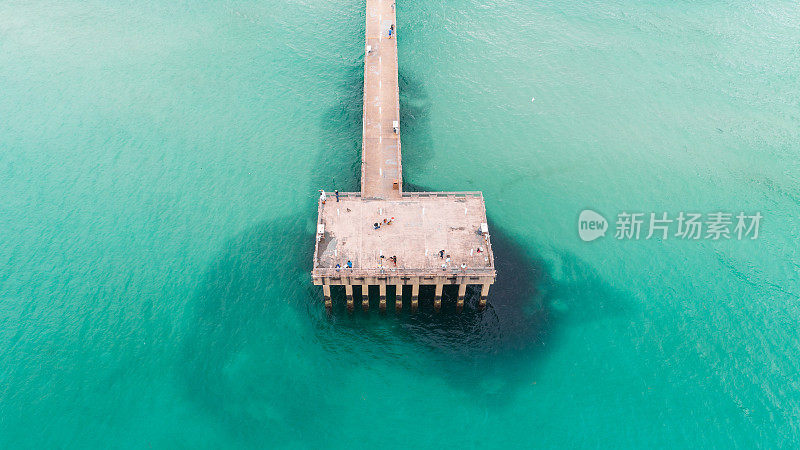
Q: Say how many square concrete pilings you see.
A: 9